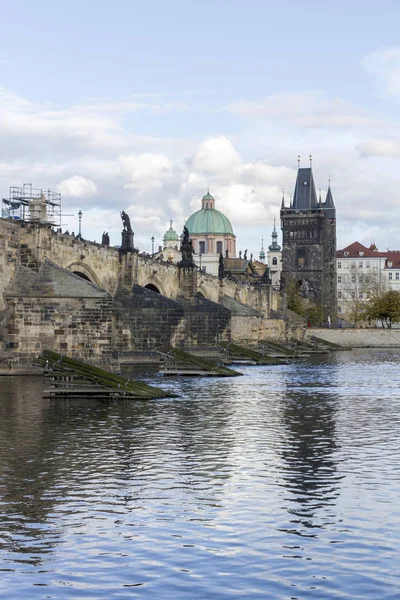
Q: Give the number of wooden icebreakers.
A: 6